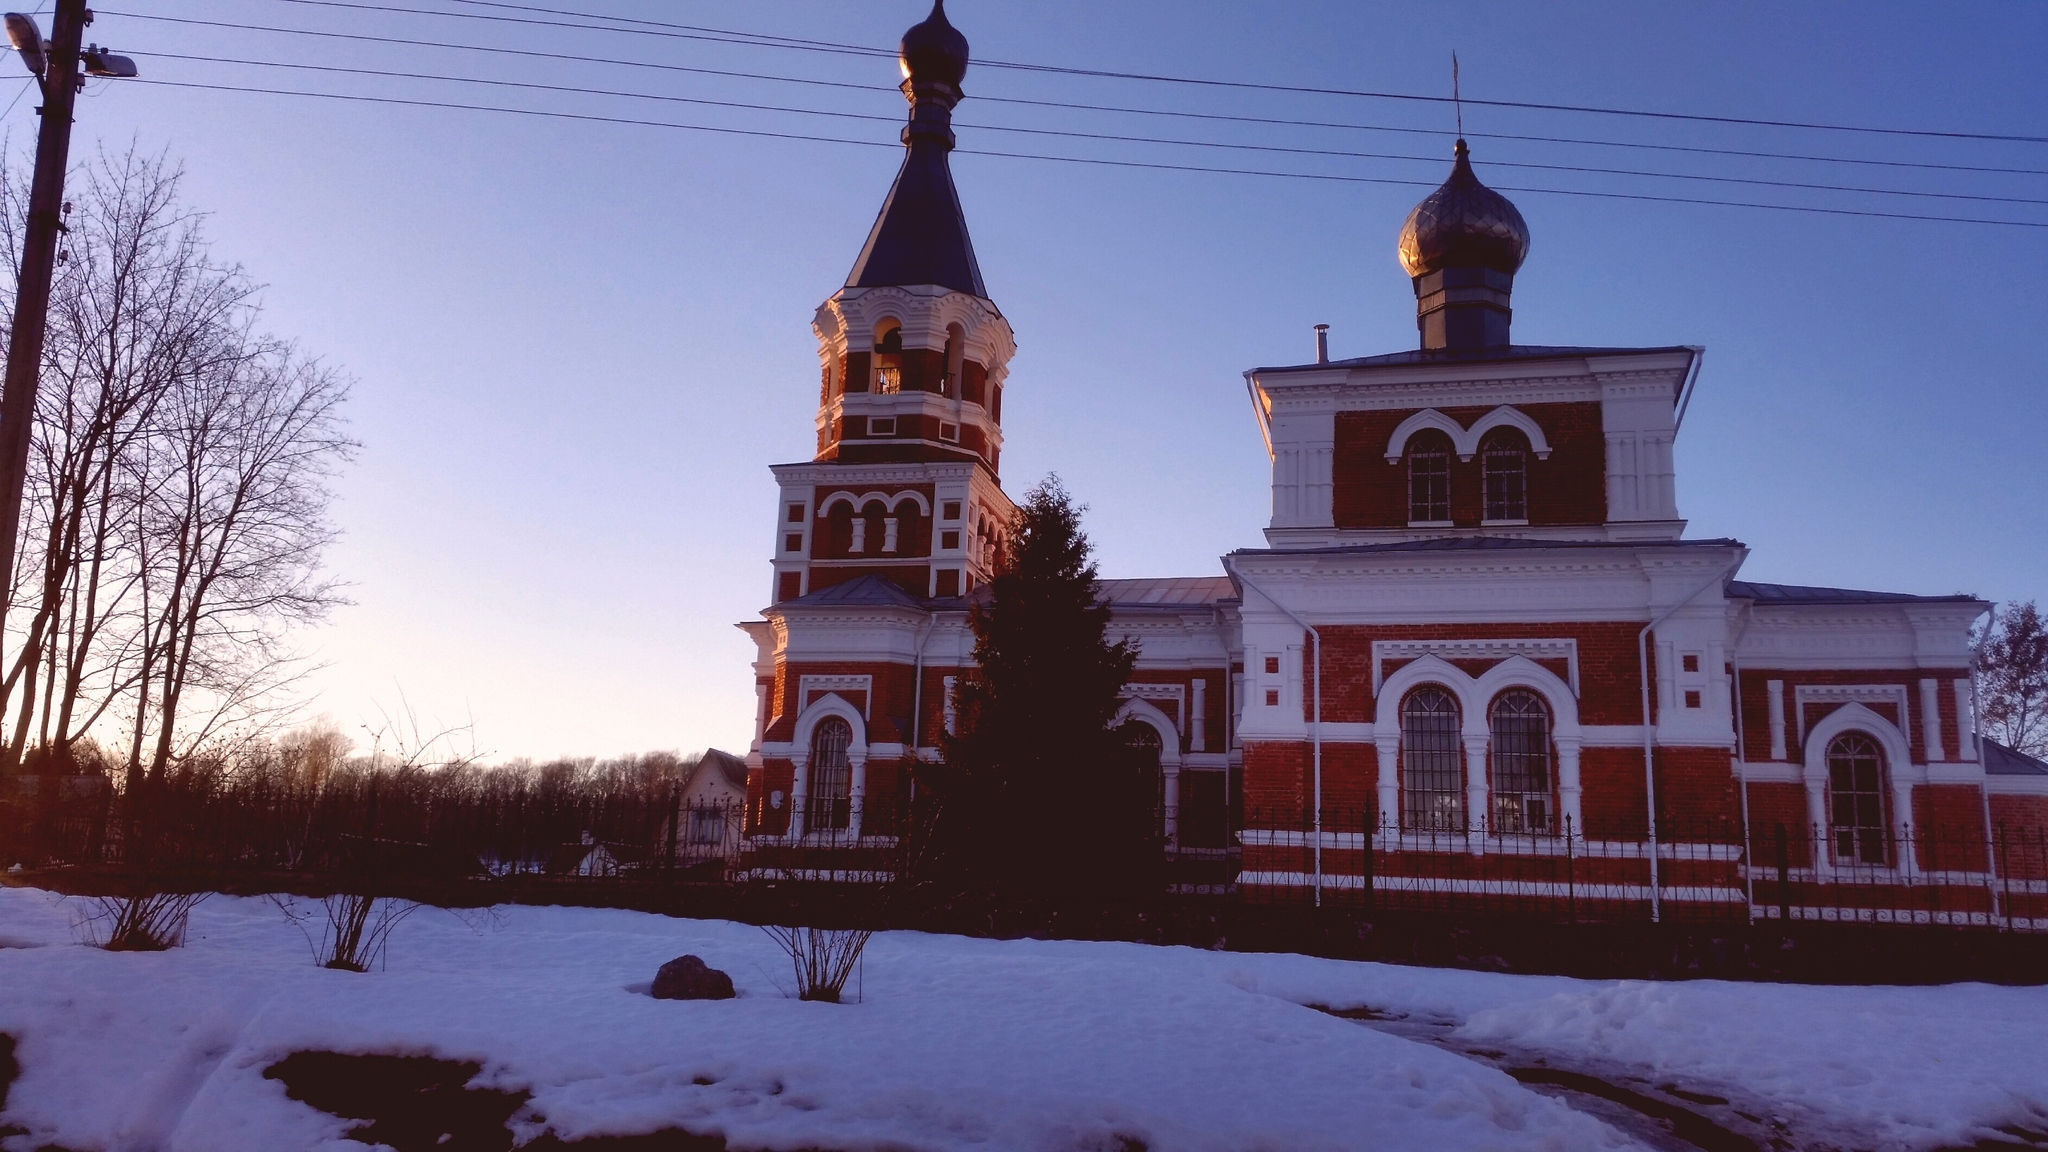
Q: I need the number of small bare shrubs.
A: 3